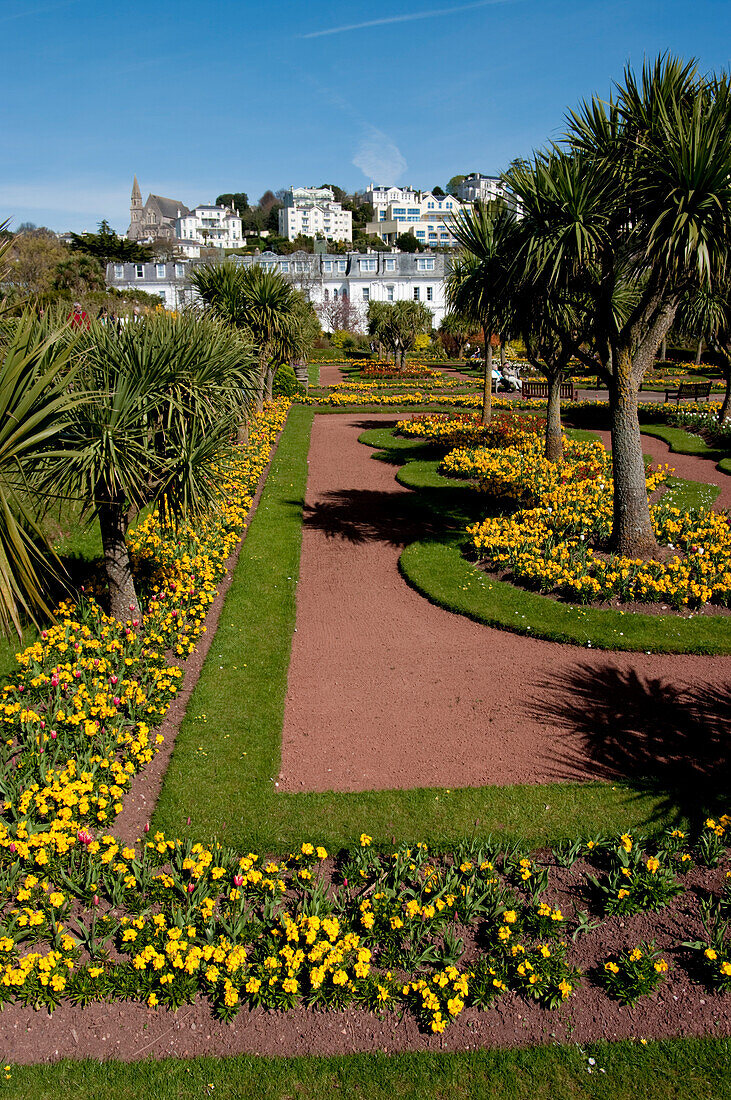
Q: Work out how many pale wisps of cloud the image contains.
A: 2